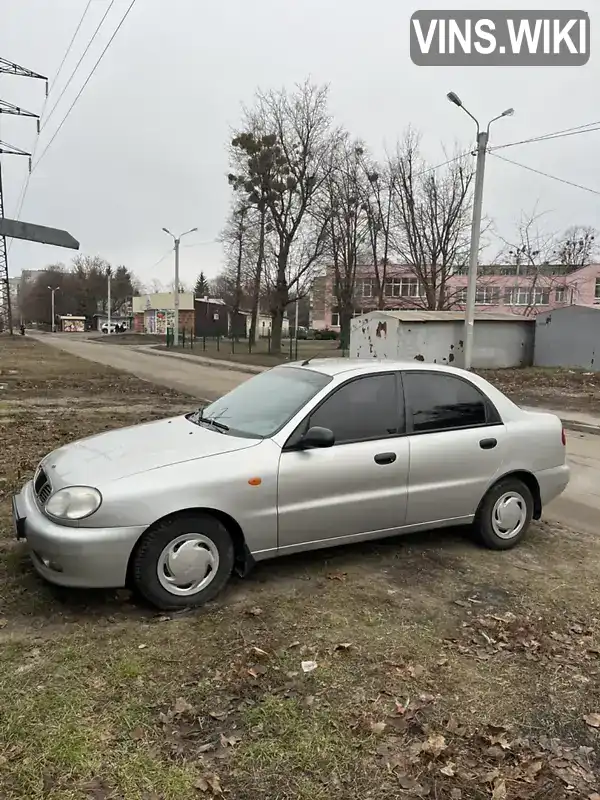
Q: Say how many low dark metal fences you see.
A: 1